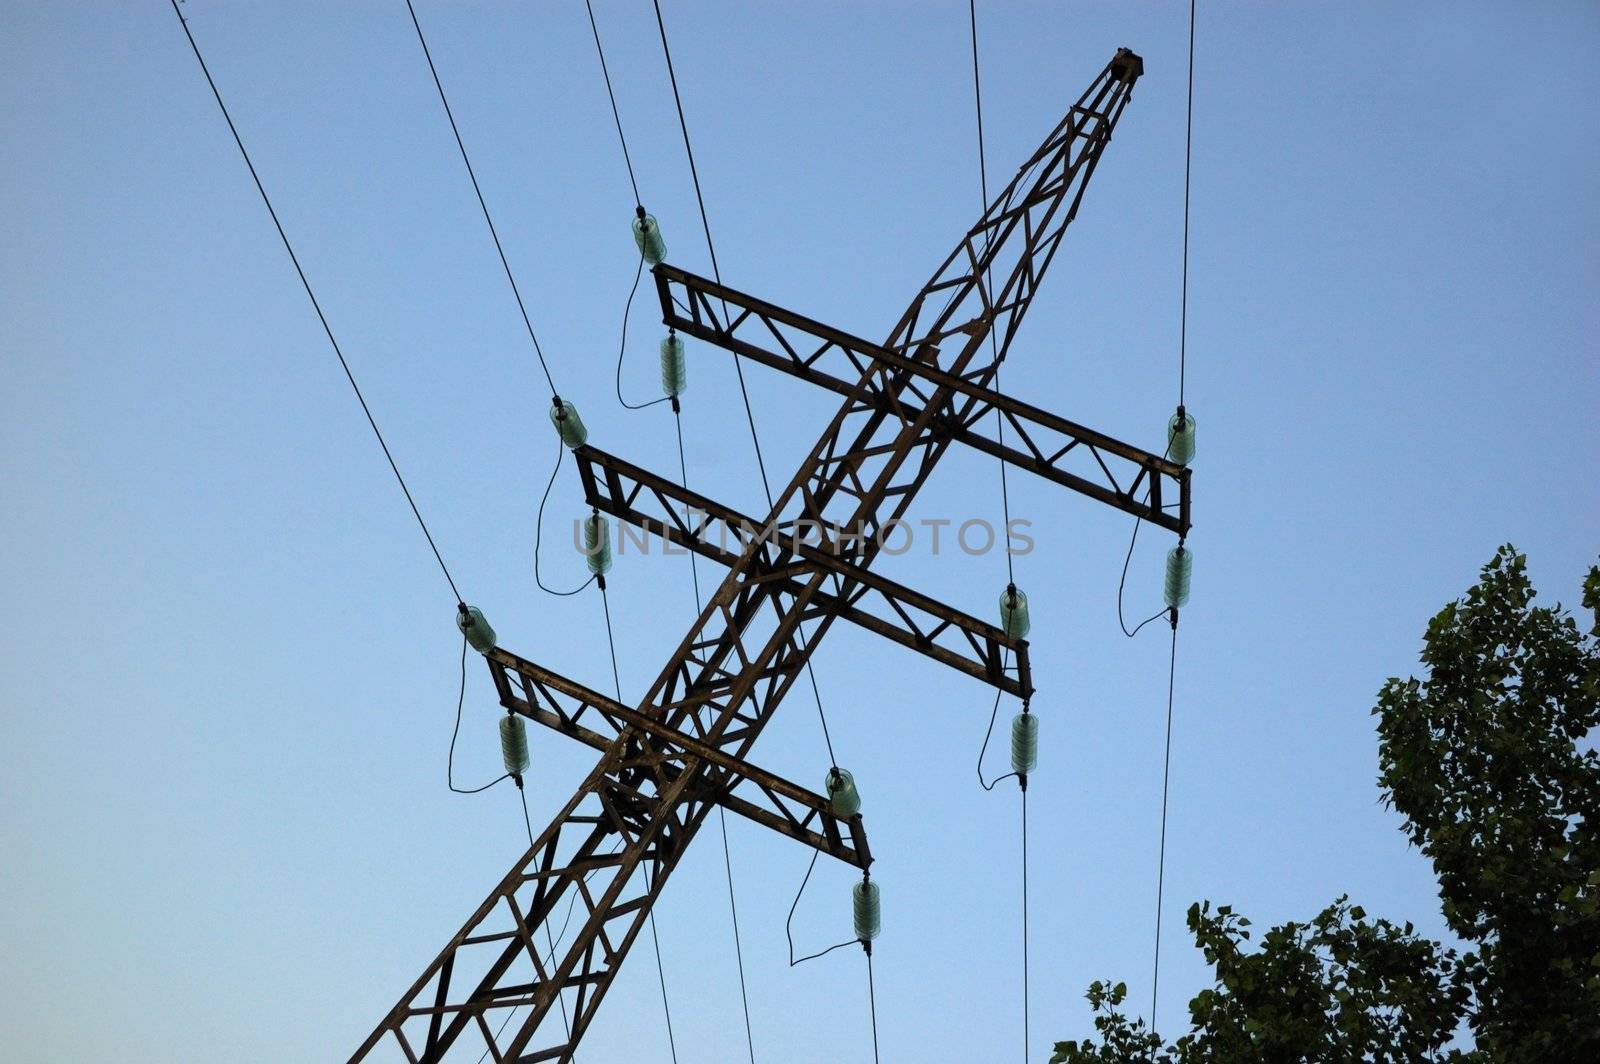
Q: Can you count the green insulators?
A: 12